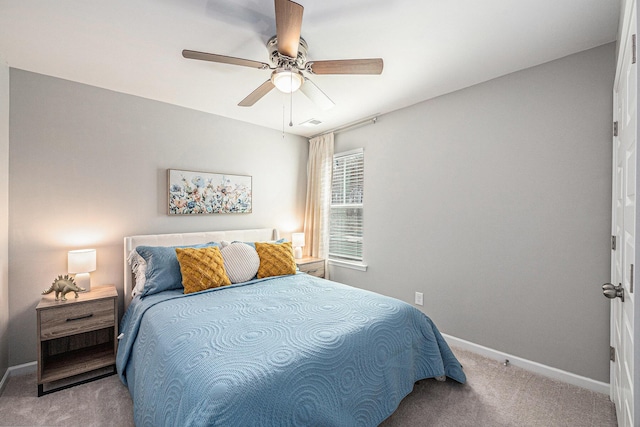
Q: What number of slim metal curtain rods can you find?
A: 1